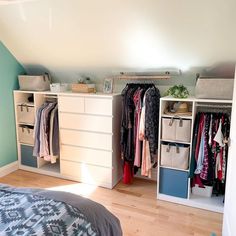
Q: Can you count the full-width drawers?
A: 4